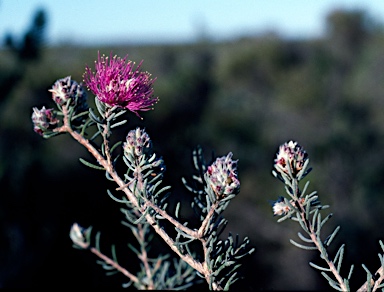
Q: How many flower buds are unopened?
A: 7